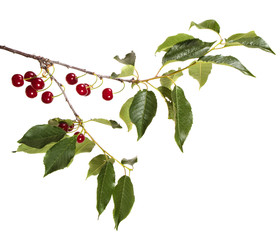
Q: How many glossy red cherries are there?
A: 13